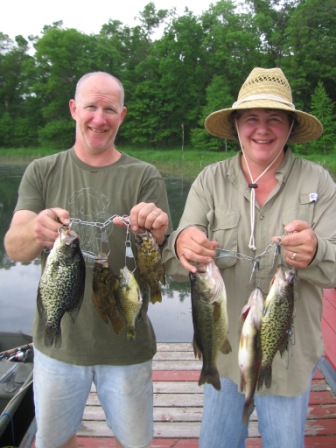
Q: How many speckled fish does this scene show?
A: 2